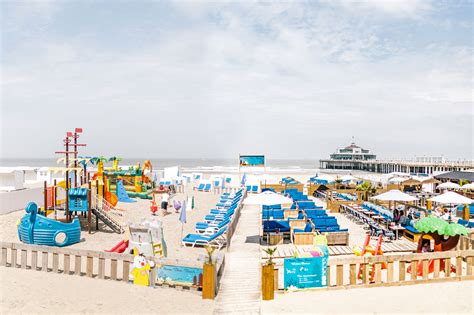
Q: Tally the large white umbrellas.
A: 3